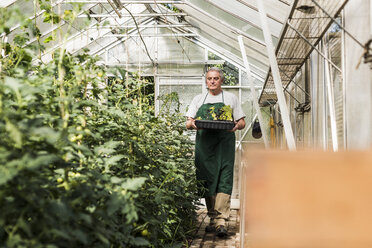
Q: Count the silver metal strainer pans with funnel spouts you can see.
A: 0